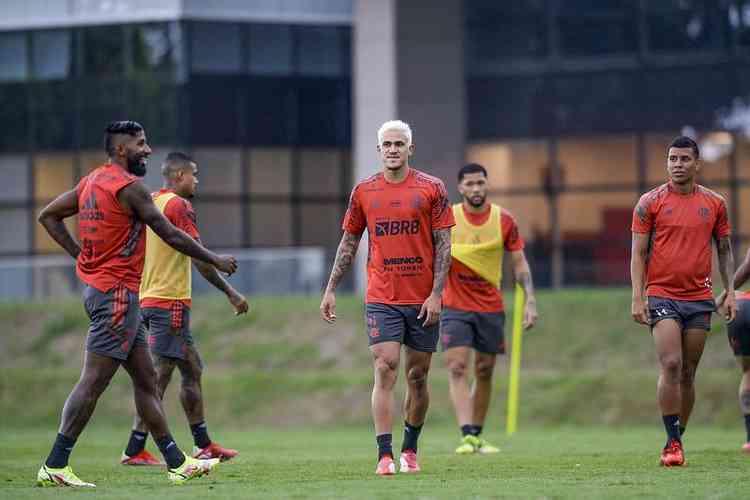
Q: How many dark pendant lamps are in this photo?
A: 0